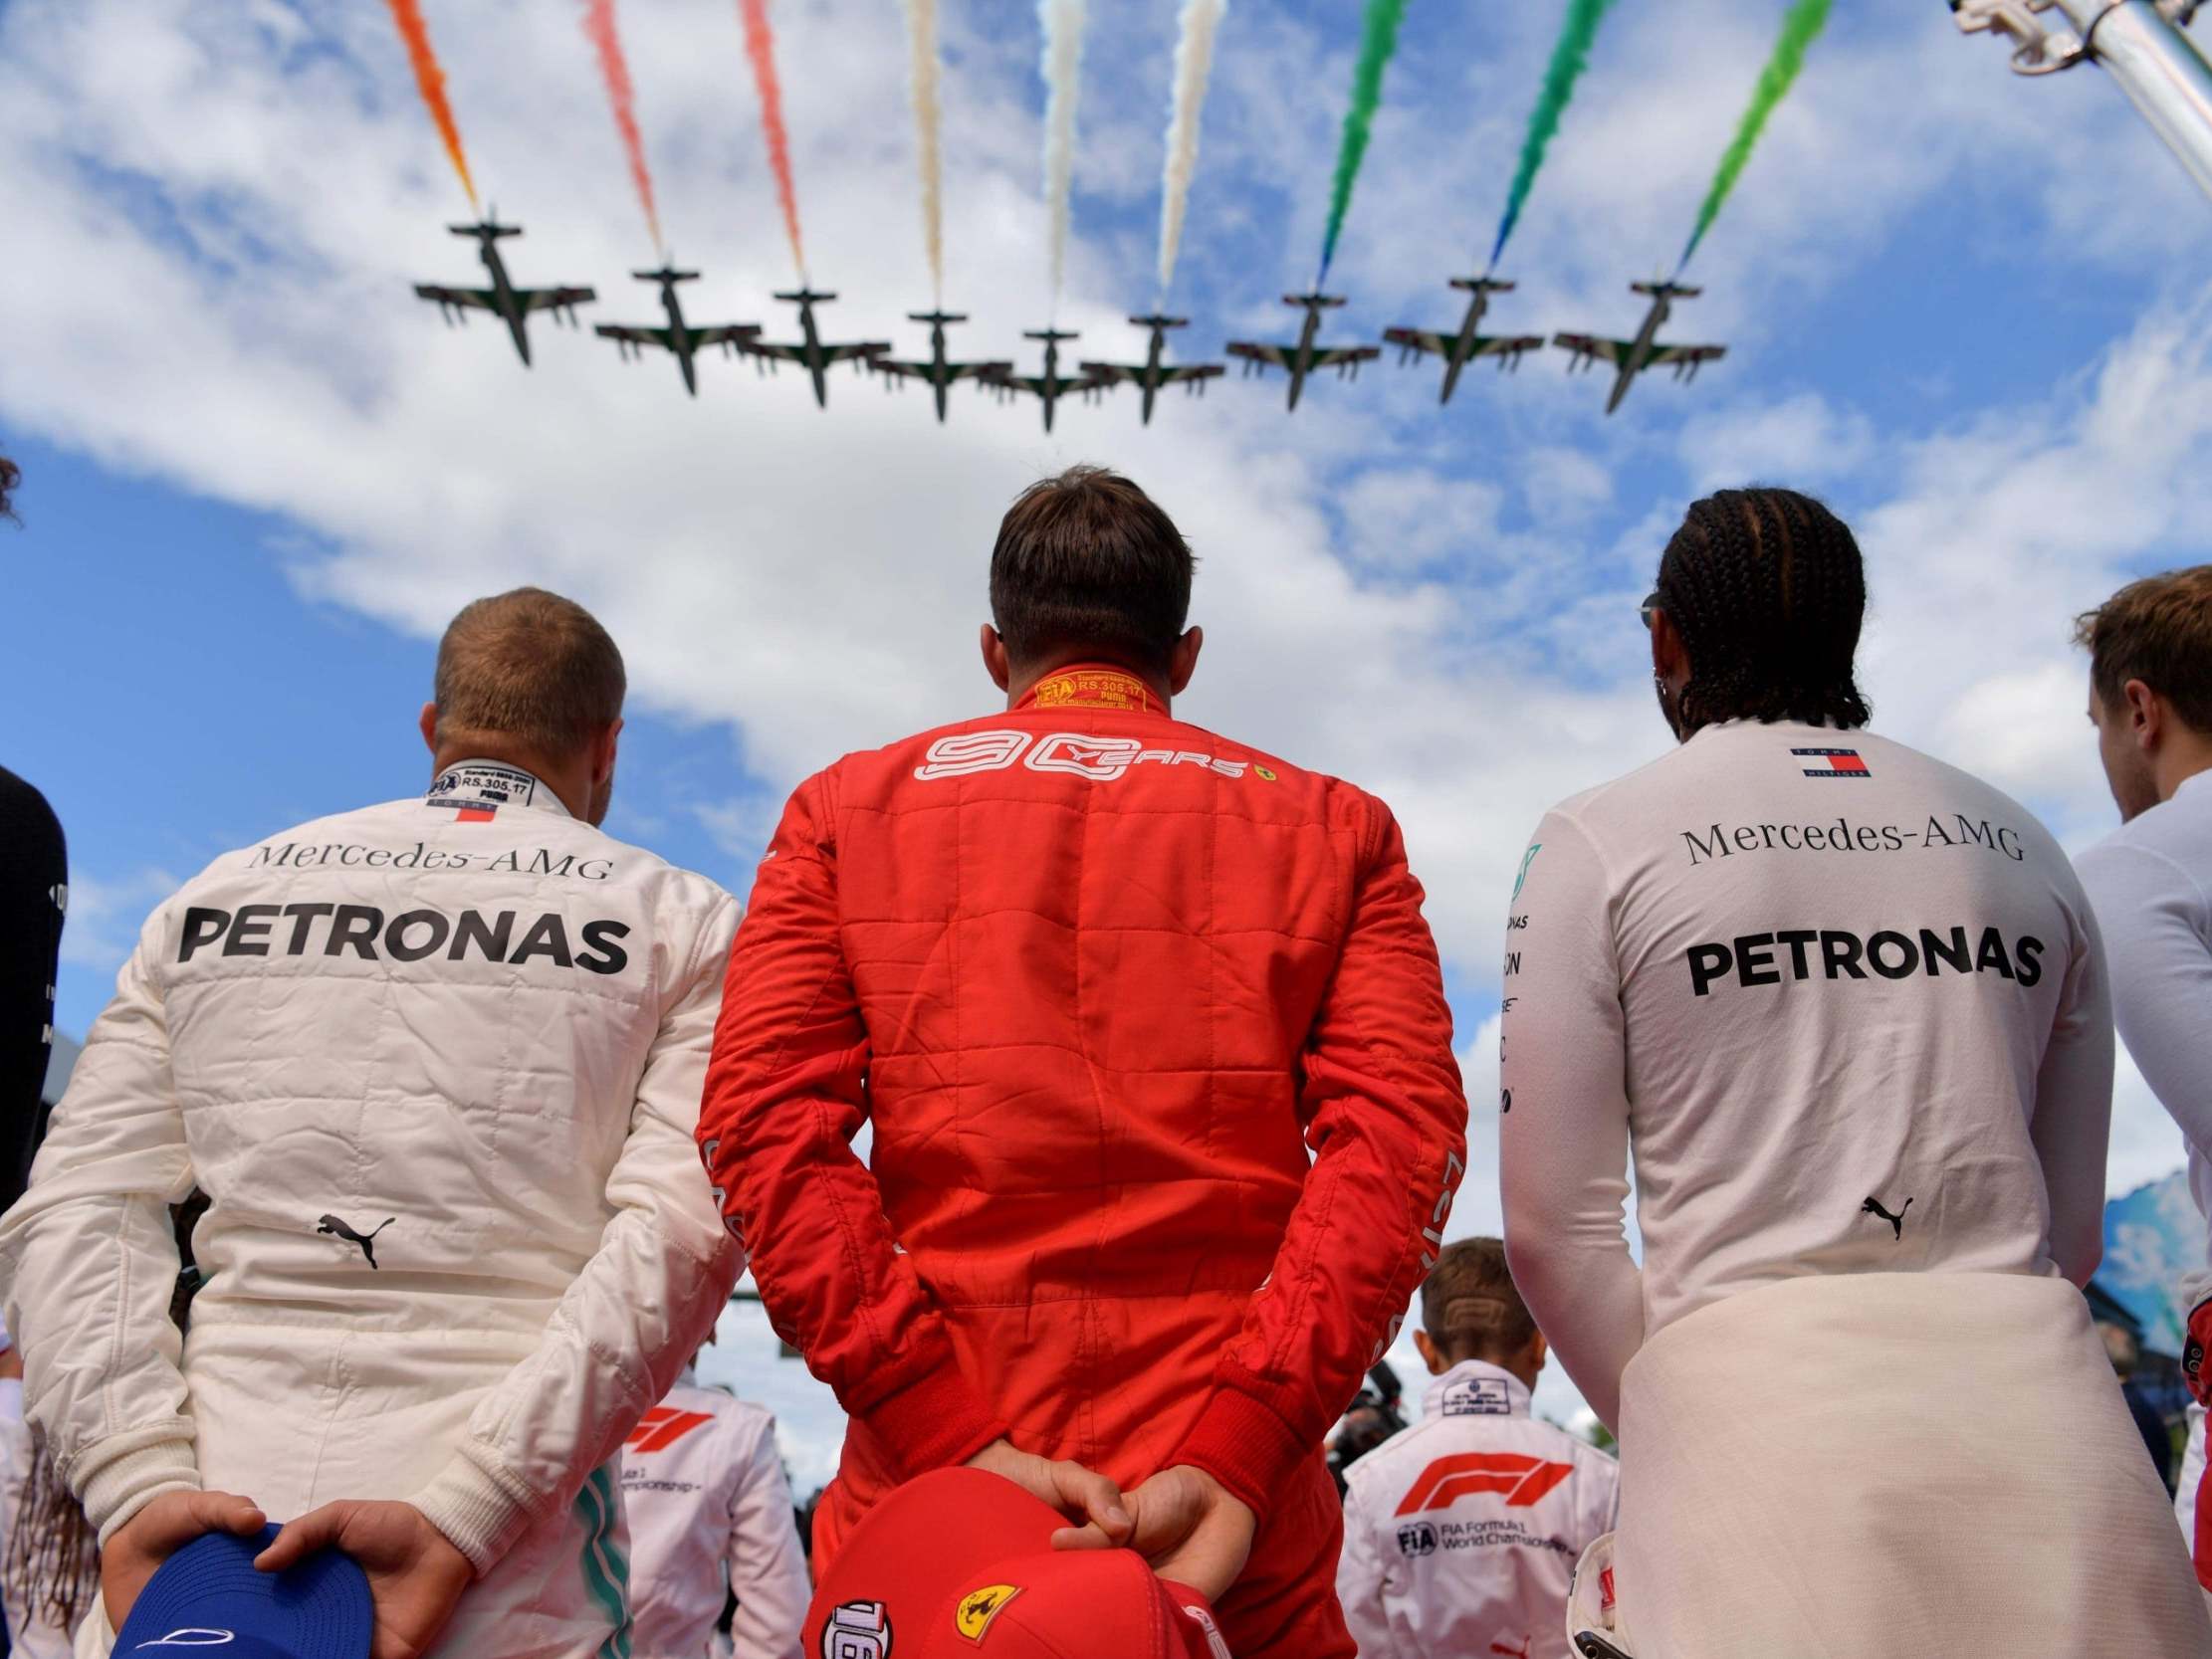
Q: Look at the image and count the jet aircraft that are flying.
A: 9